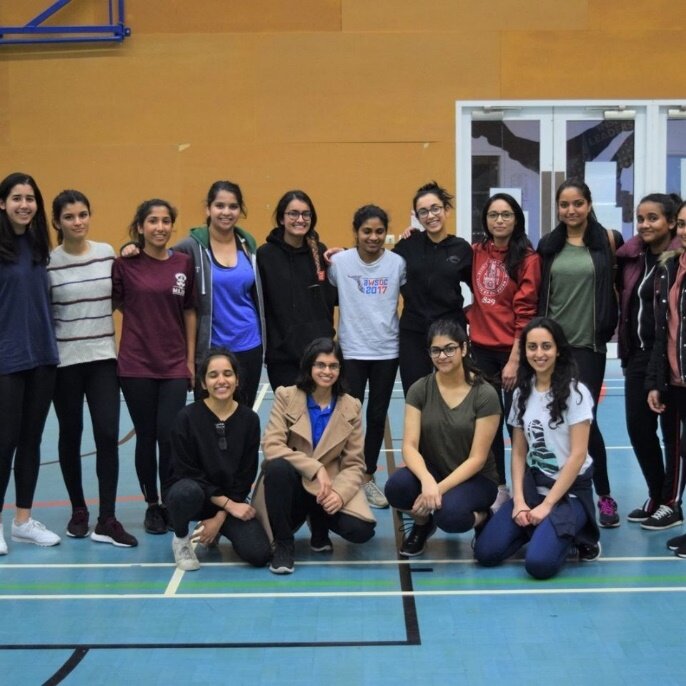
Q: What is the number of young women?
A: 15